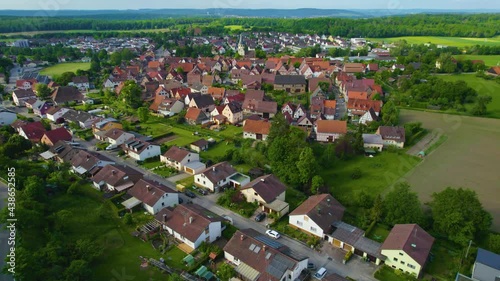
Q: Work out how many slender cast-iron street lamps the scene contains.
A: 0